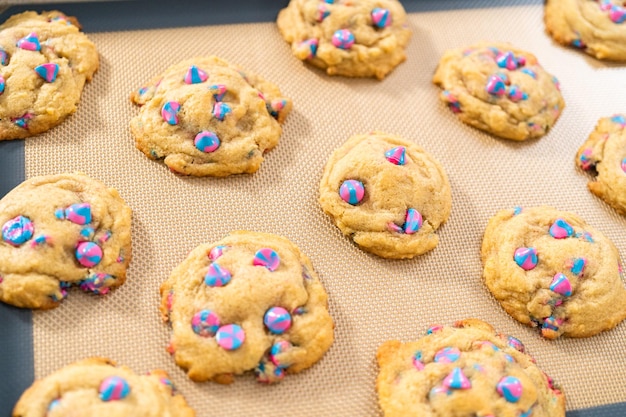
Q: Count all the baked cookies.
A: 12